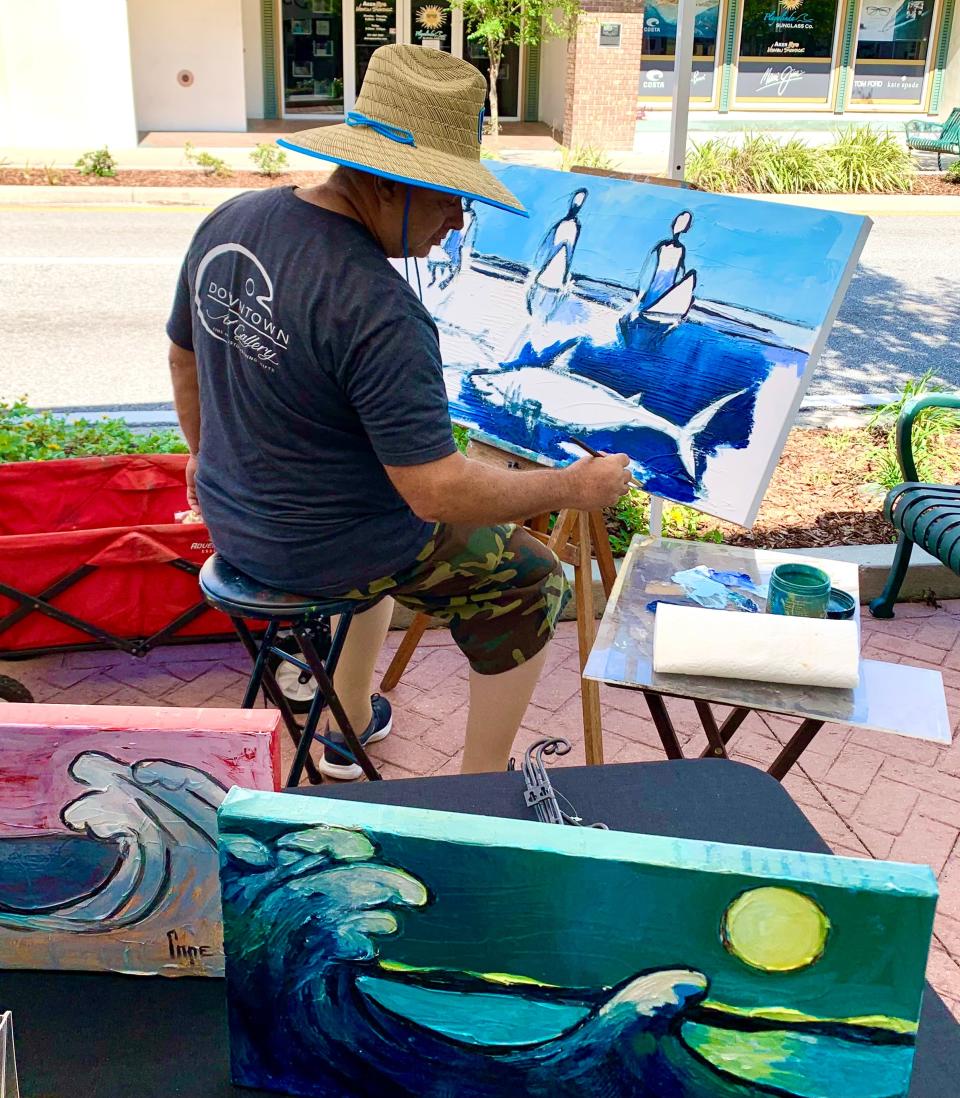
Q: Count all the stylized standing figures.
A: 3